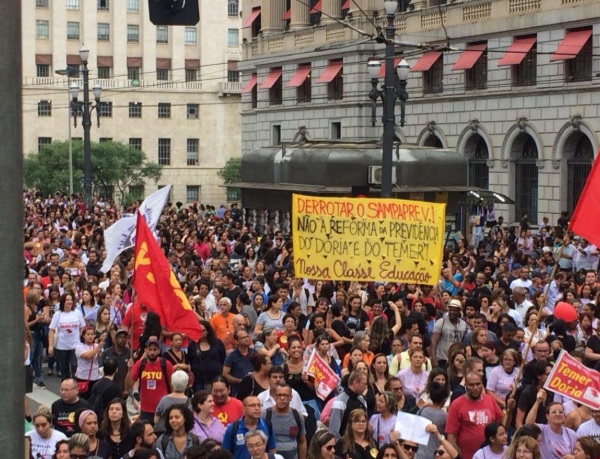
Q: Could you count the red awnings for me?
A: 13